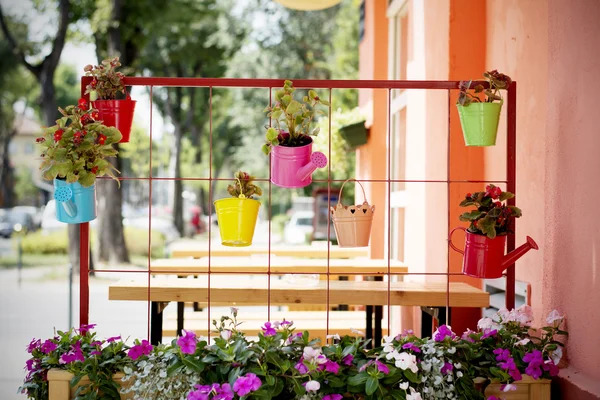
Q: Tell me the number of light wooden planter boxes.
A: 2